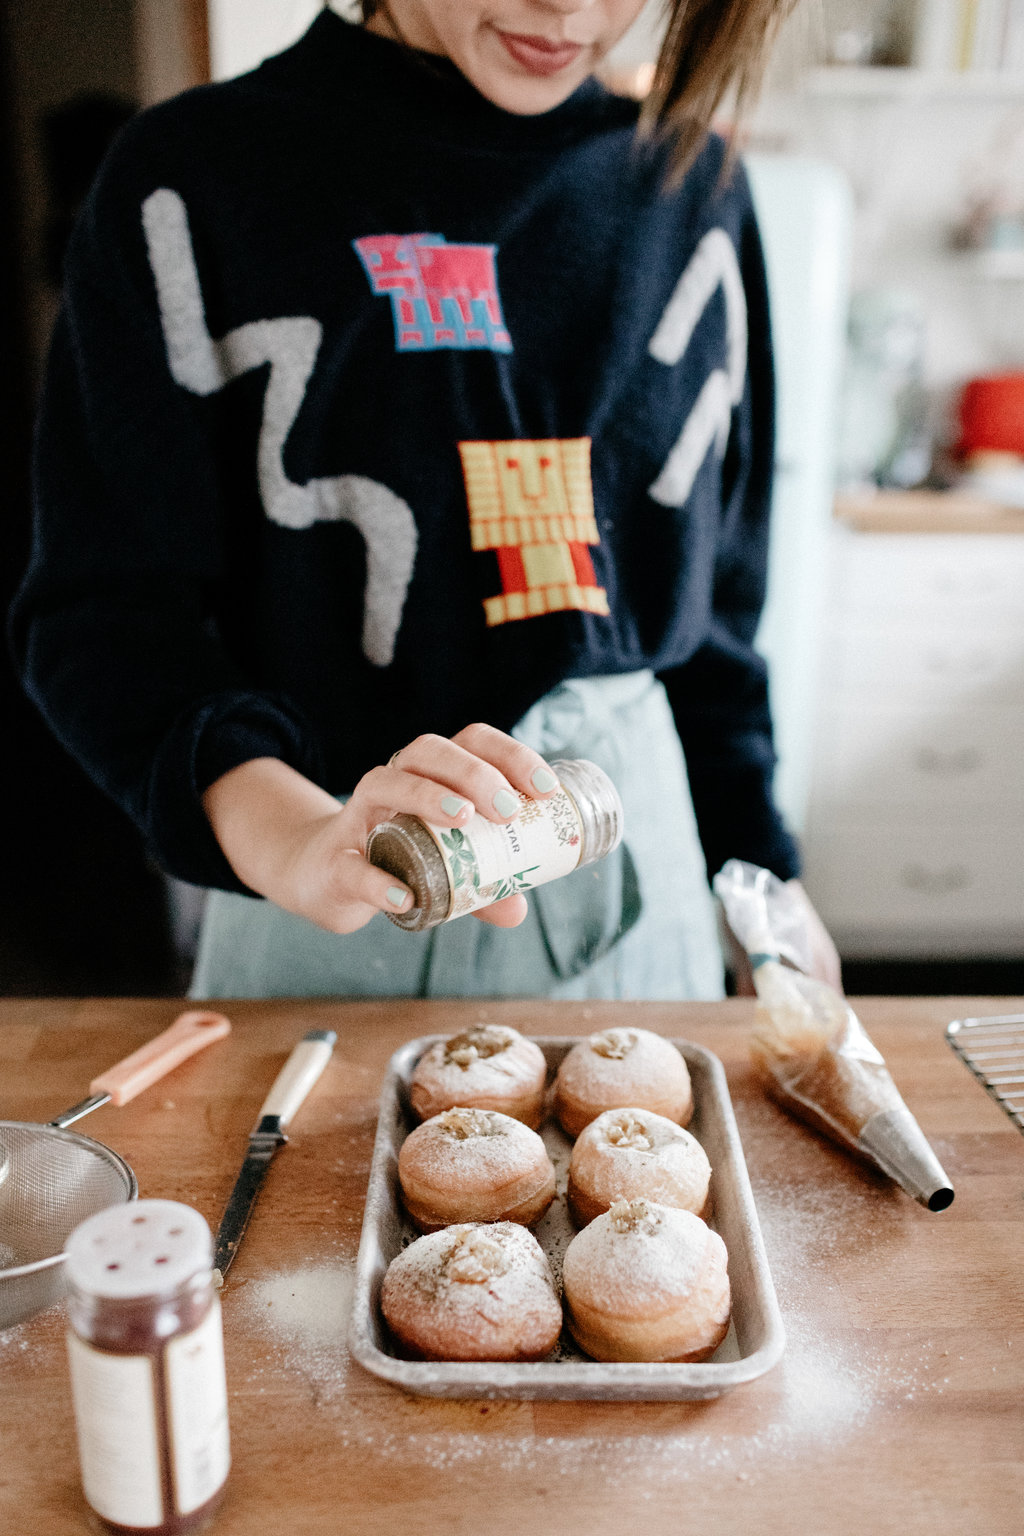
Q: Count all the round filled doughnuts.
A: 6